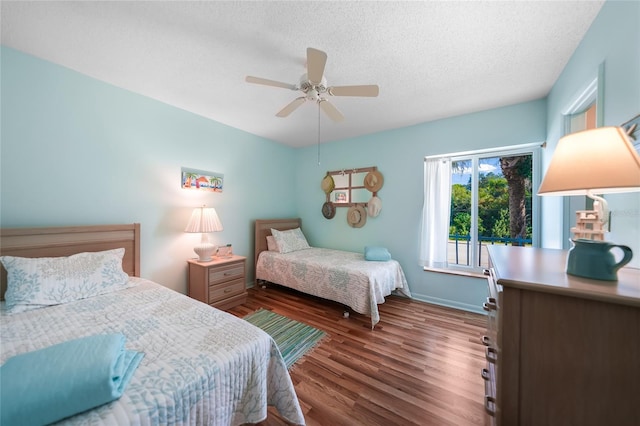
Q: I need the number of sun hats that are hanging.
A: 5